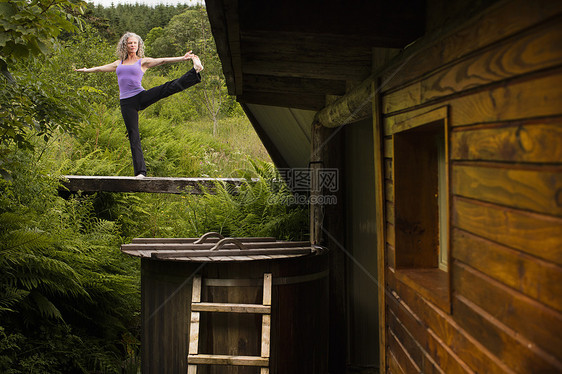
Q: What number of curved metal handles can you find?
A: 2